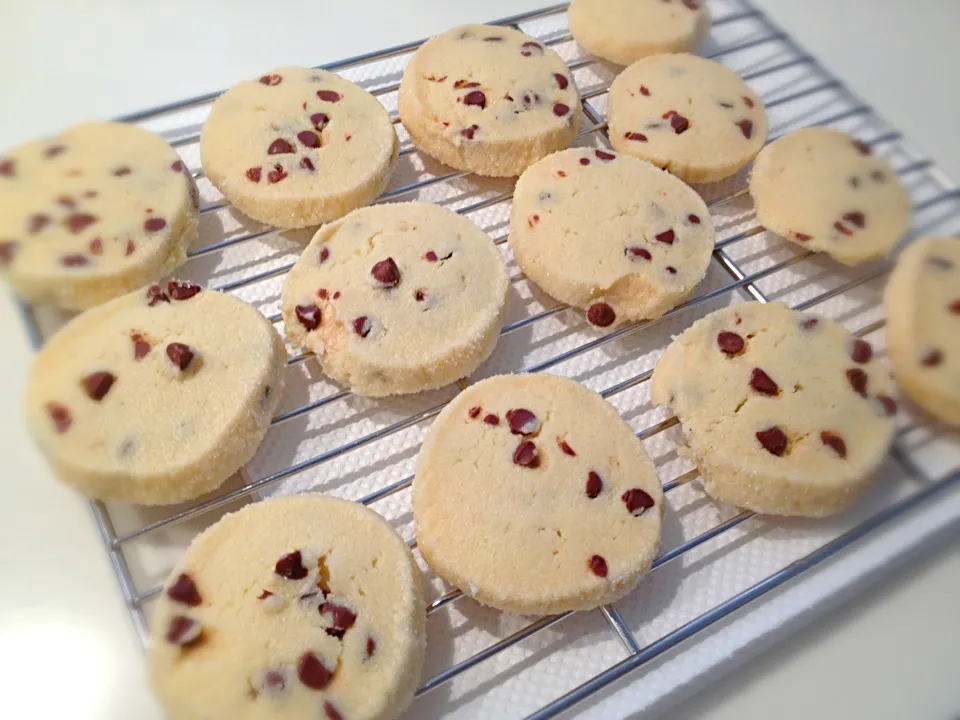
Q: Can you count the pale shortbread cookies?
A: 13